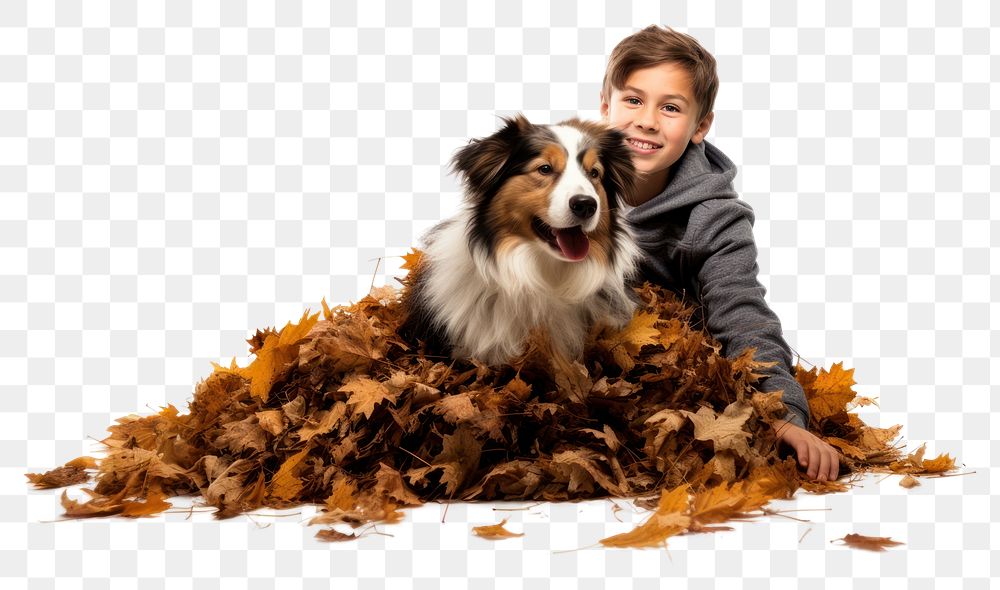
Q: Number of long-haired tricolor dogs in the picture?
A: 1